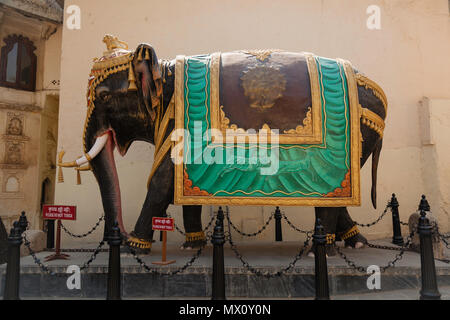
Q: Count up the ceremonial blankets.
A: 1